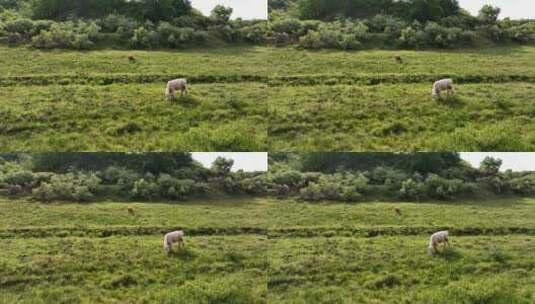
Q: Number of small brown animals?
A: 4